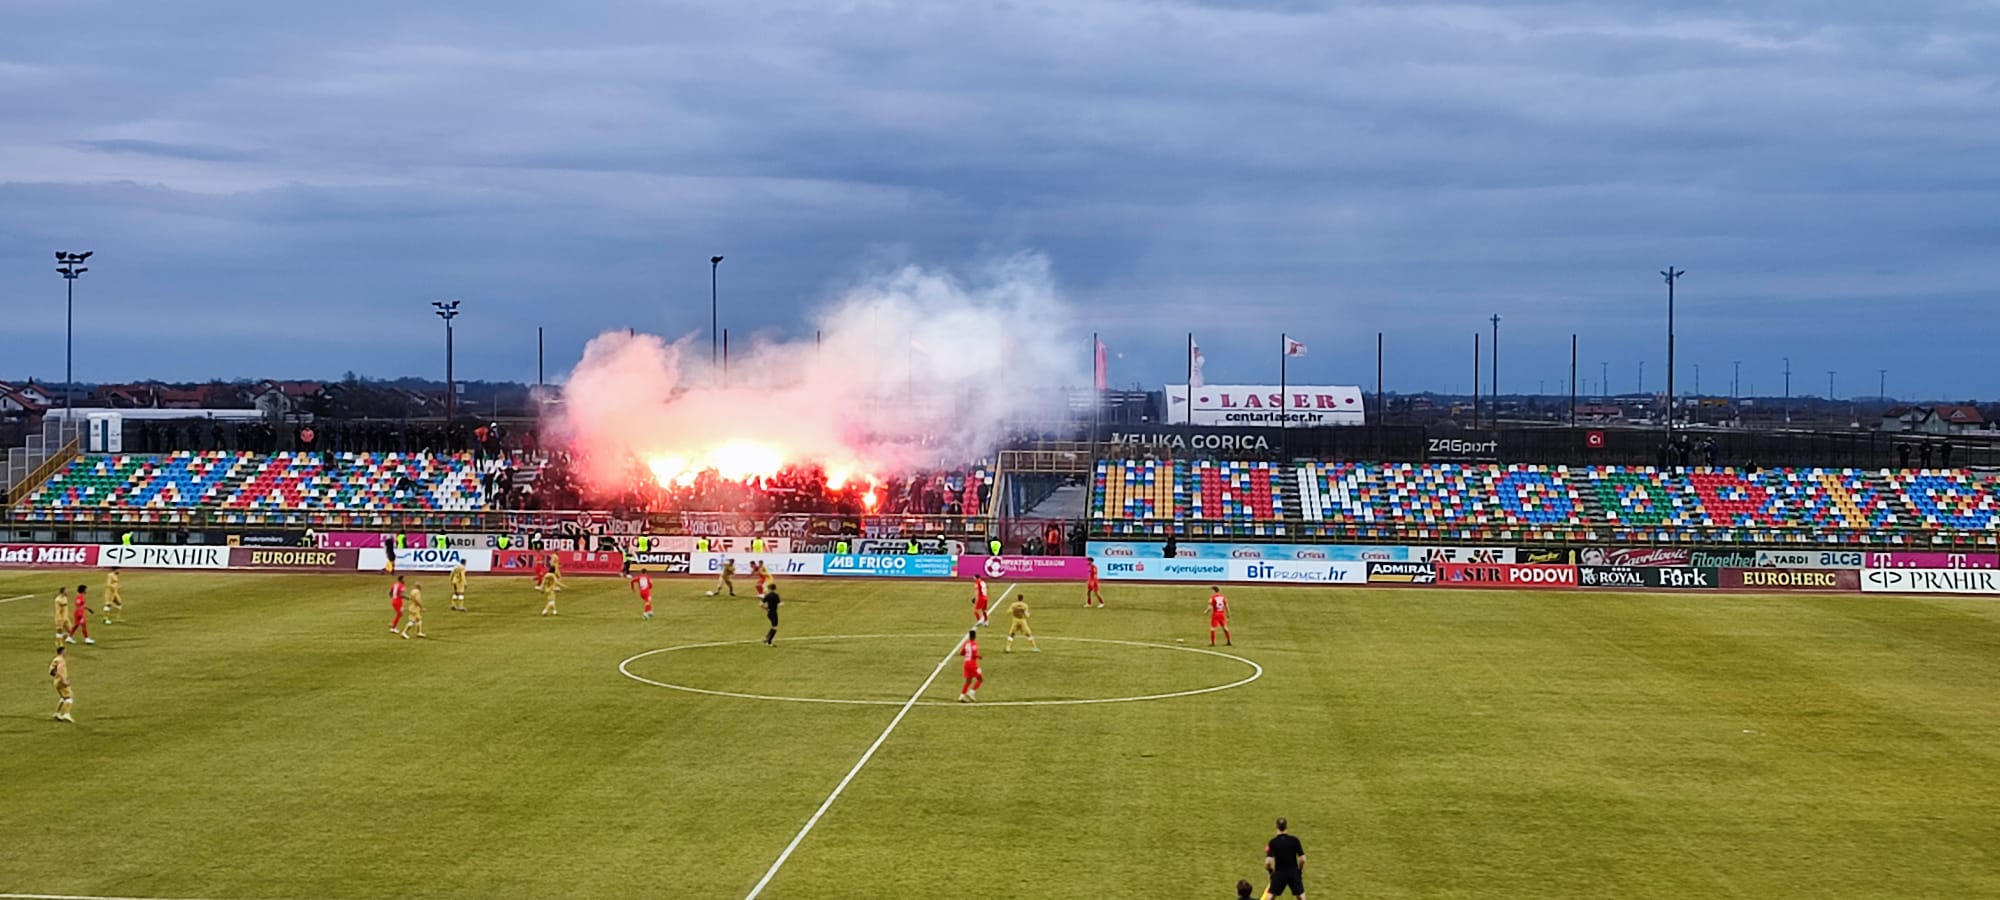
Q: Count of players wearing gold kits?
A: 10